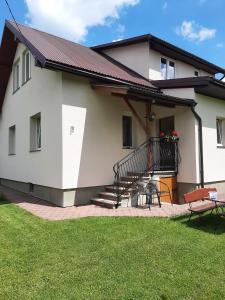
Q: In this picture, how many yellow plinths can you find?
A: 0